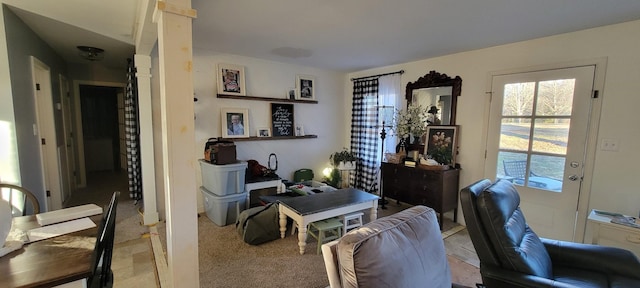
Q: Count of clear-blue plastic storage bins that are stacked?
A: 2